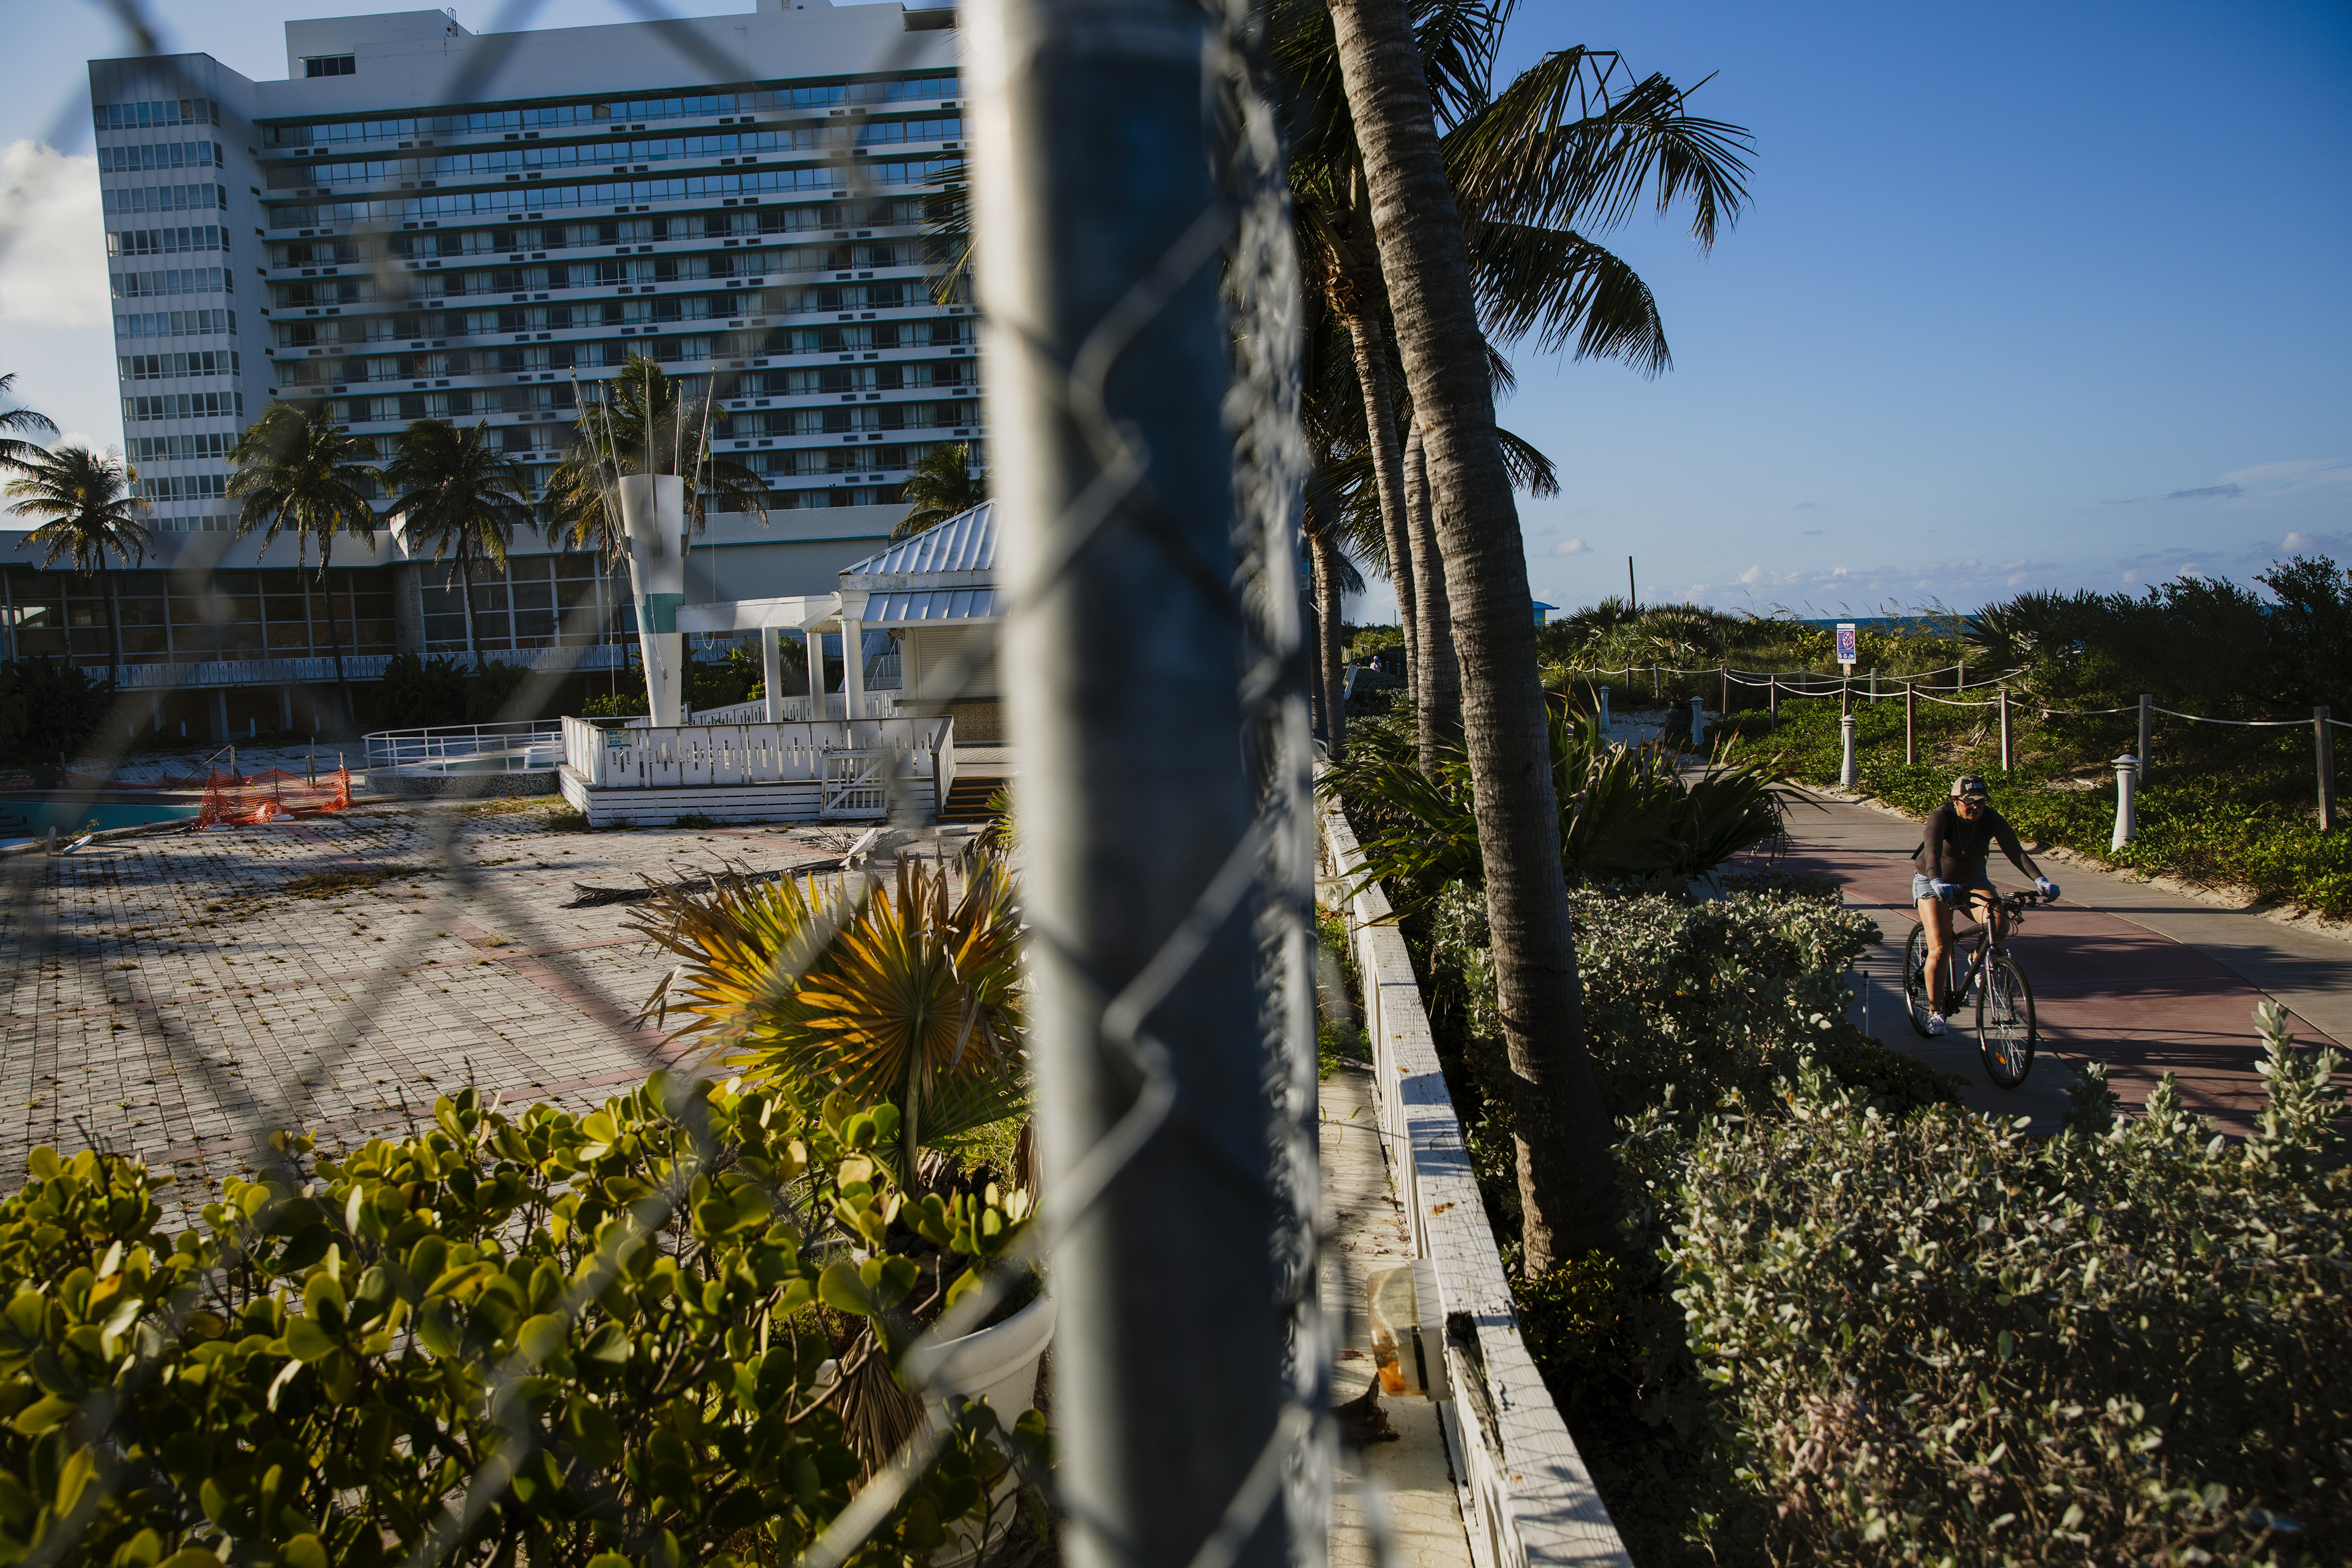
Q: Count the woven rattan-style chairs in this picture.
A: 0